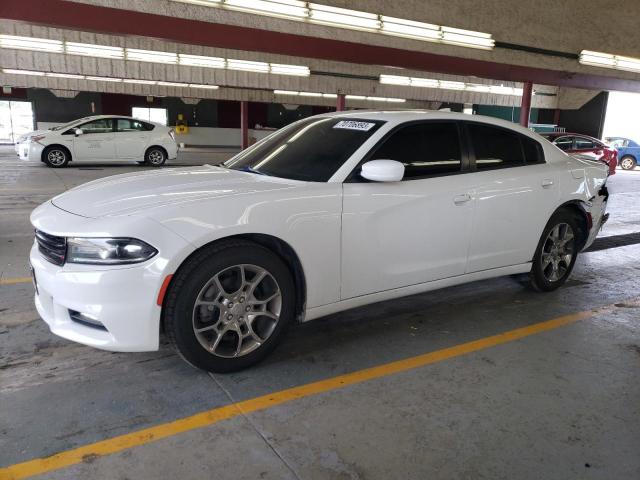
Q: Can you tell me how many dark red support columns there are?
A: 3